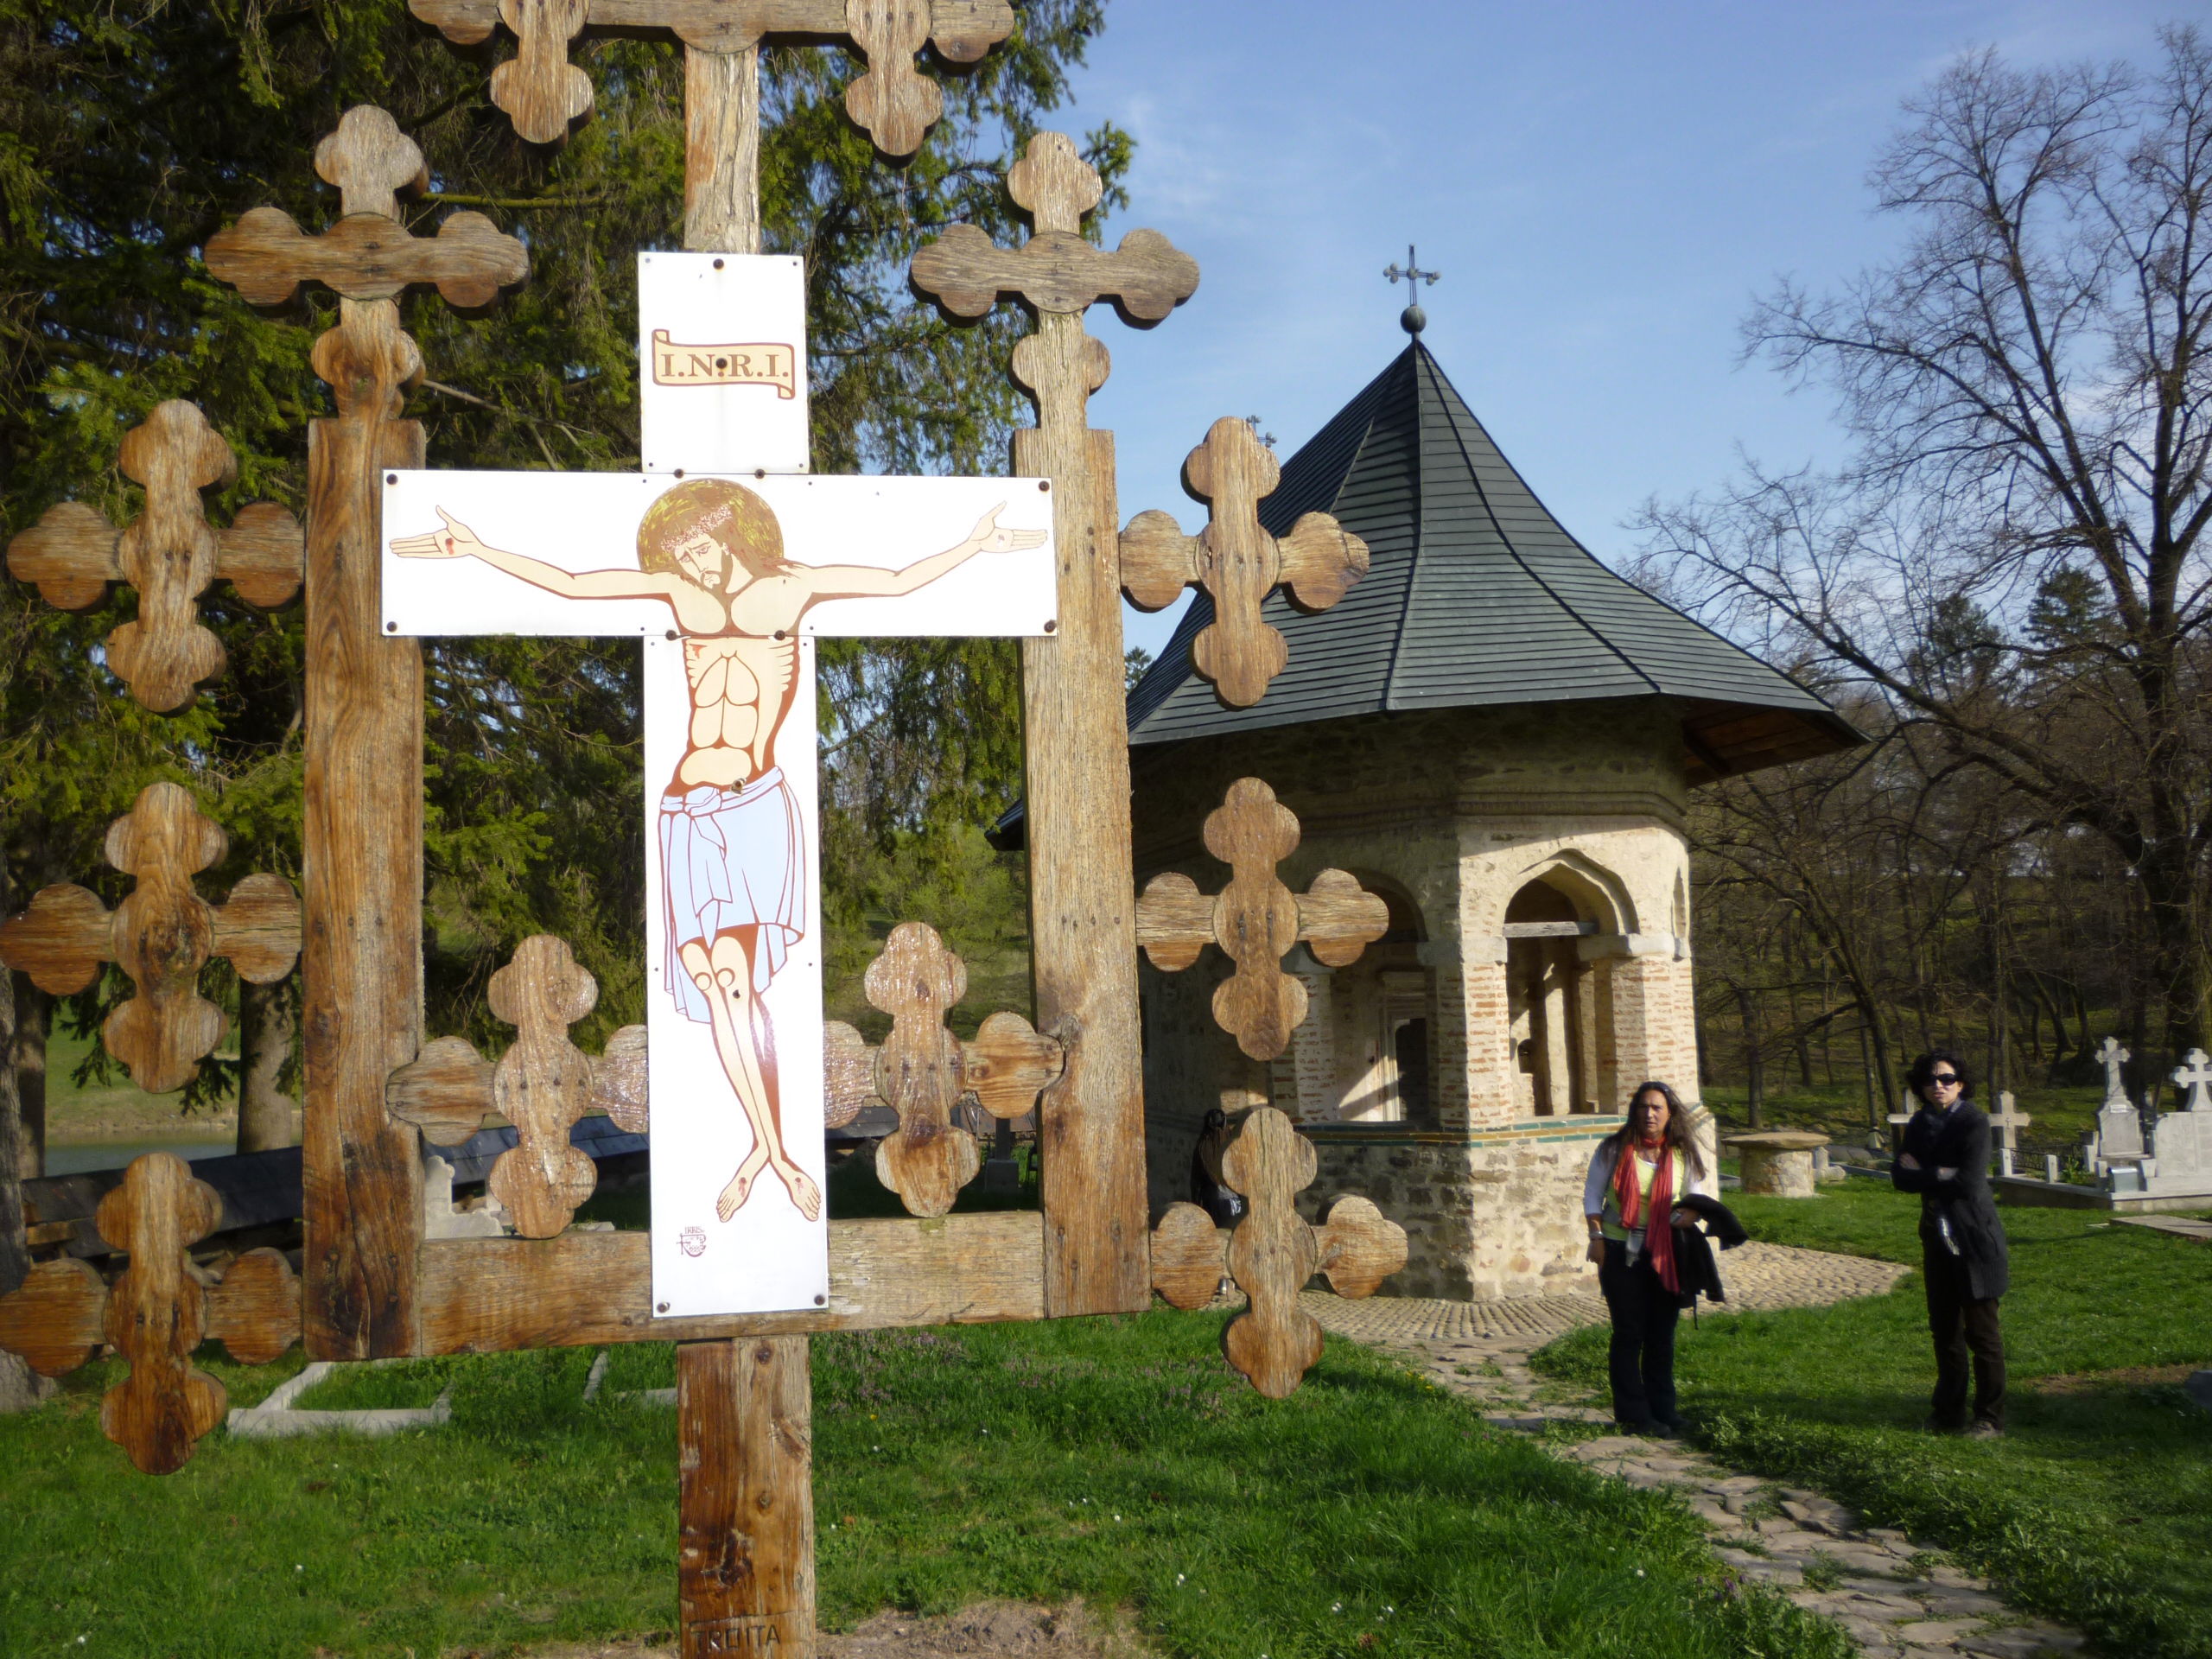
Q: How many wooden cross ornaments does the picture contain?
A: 12